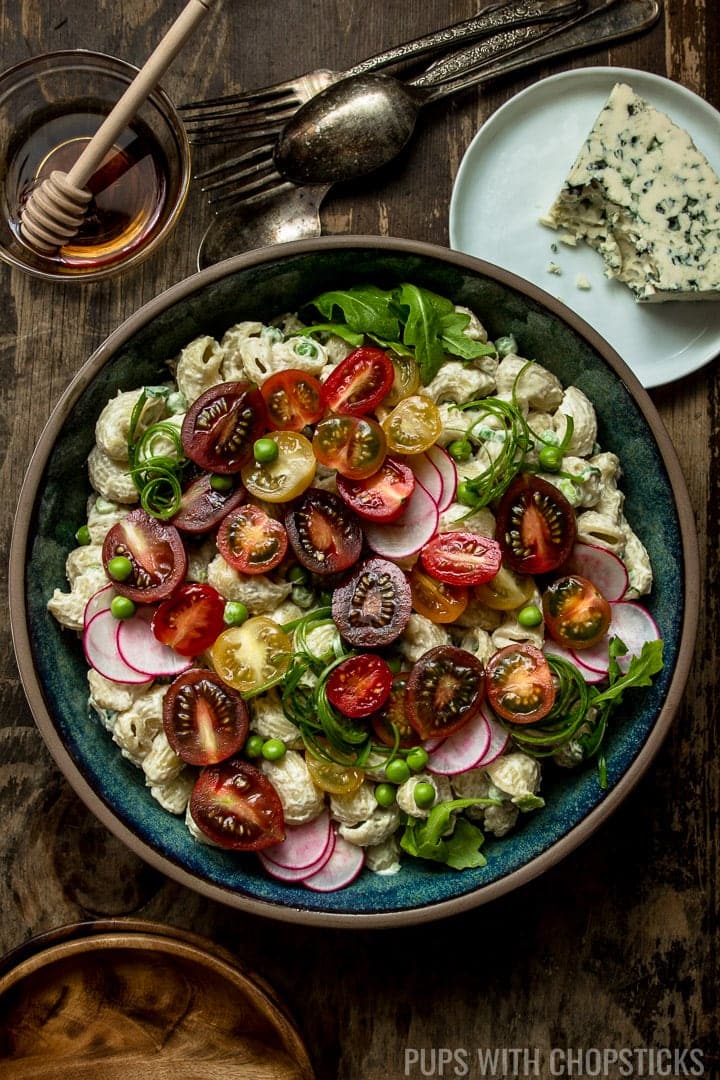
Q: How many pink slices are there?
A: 15